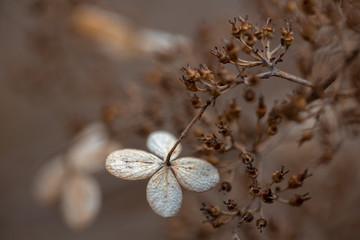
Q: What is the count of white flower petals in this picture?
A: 4